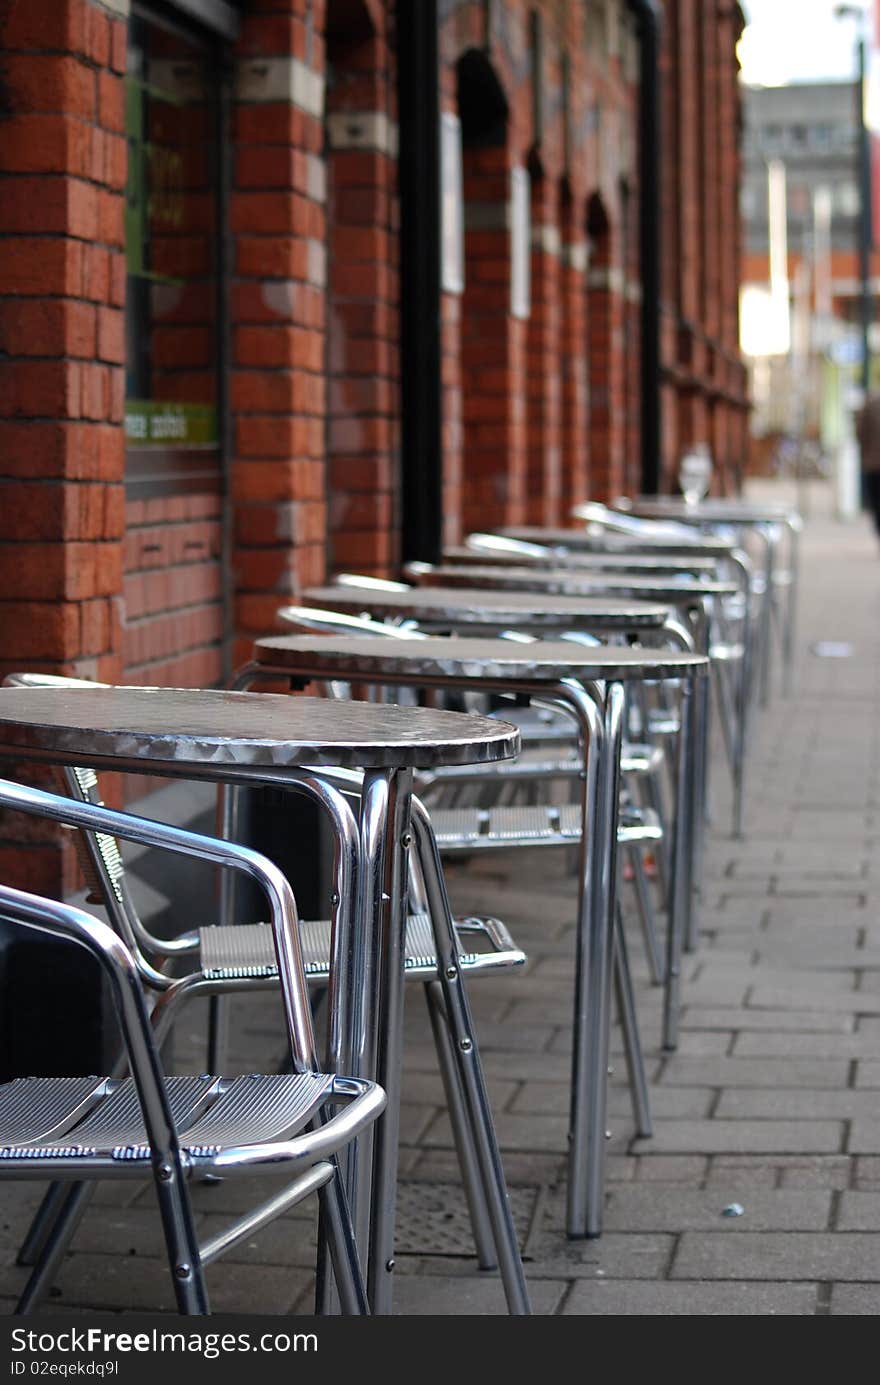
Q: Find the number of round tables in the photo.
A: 7